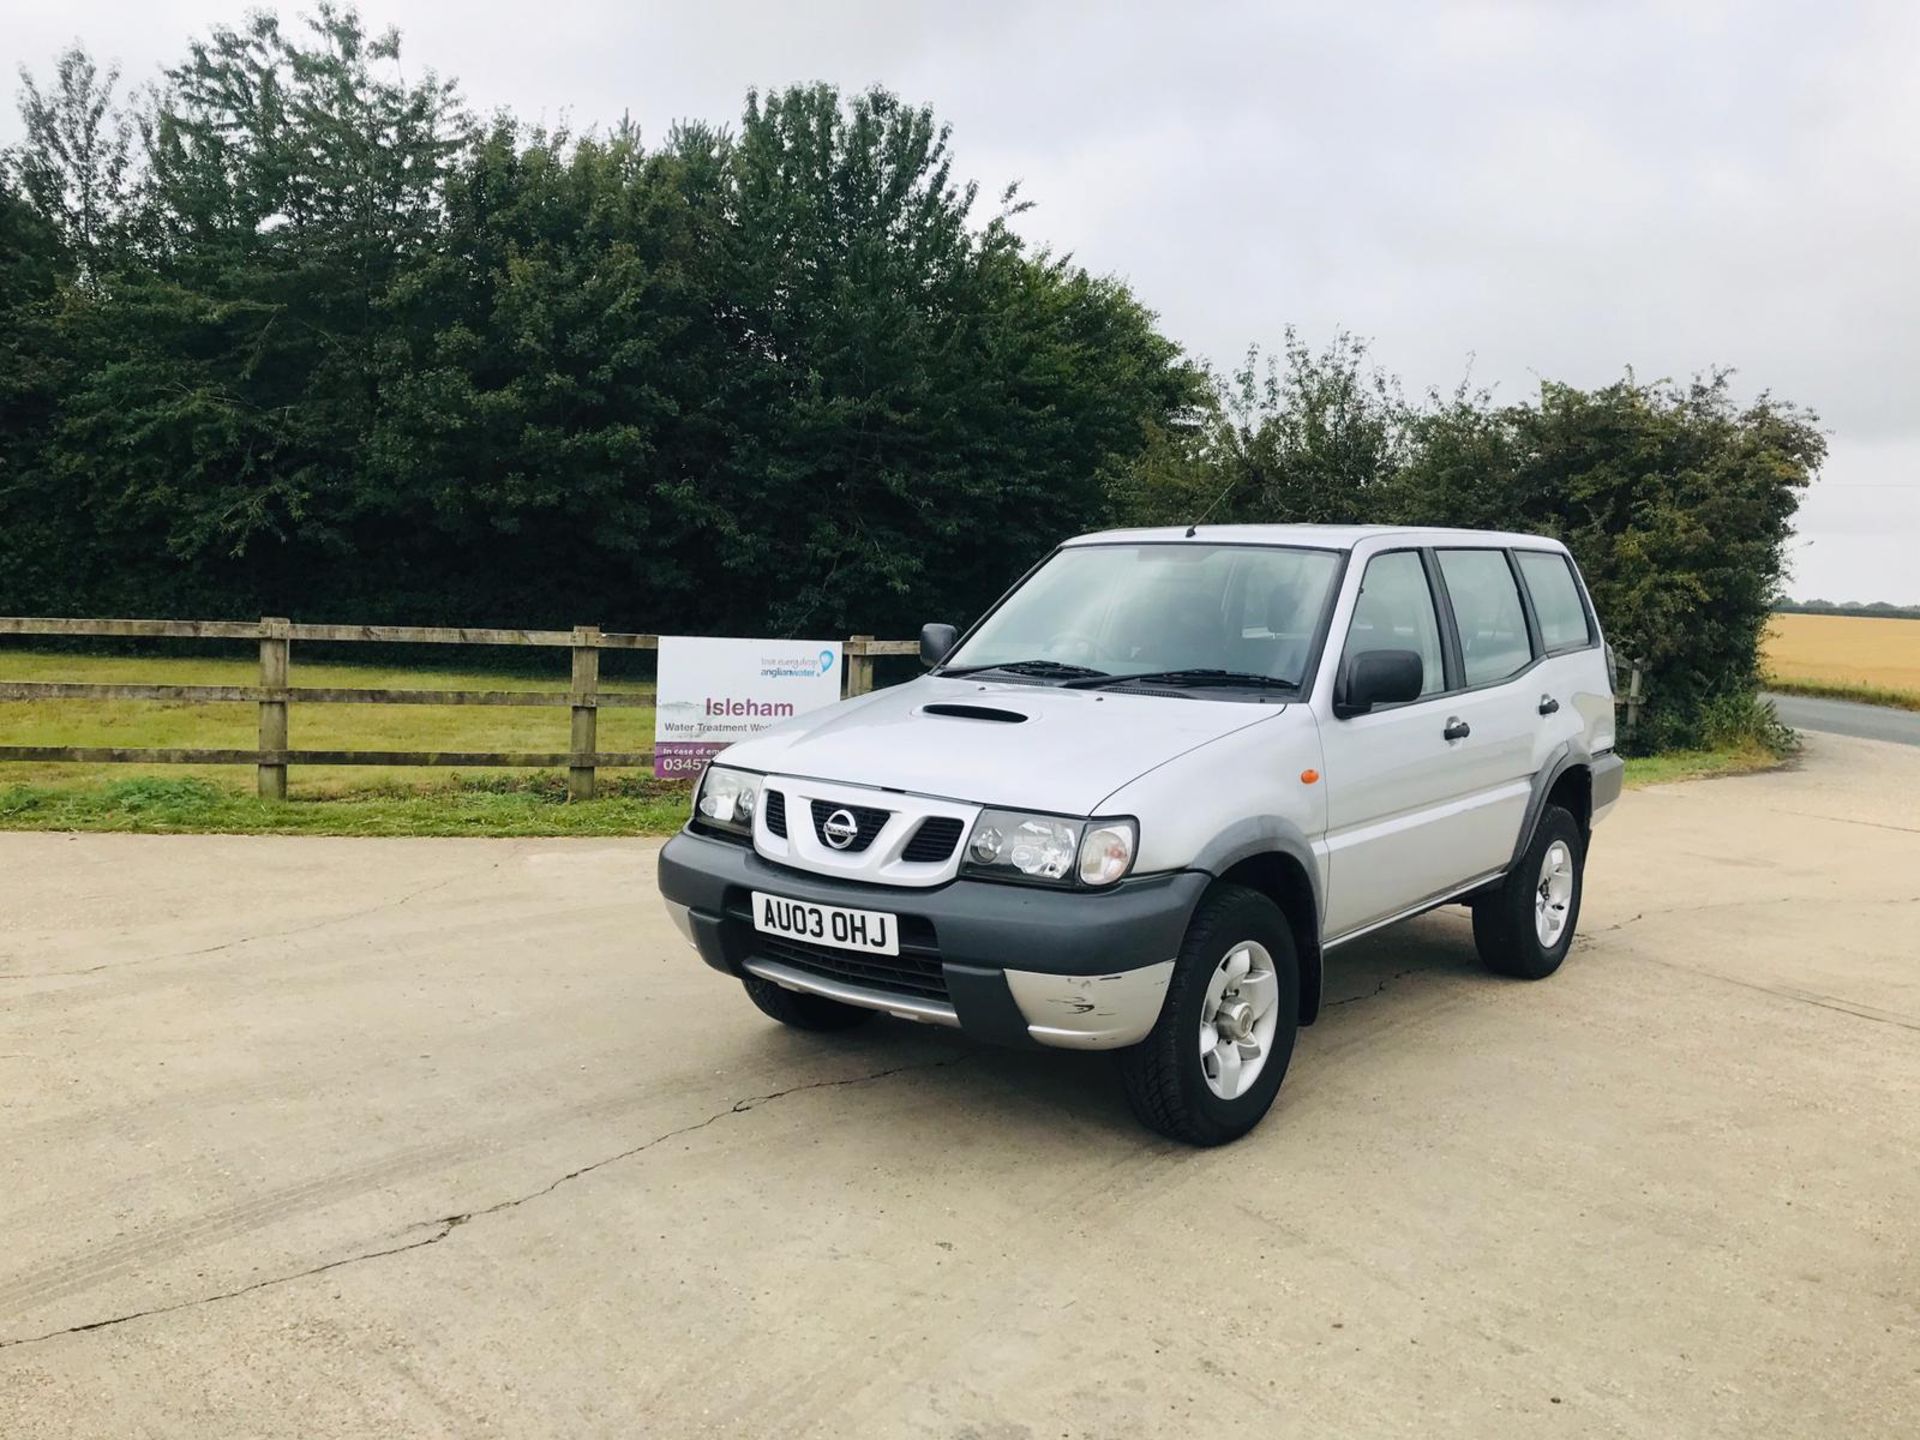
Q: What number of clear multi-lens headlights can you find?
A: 2